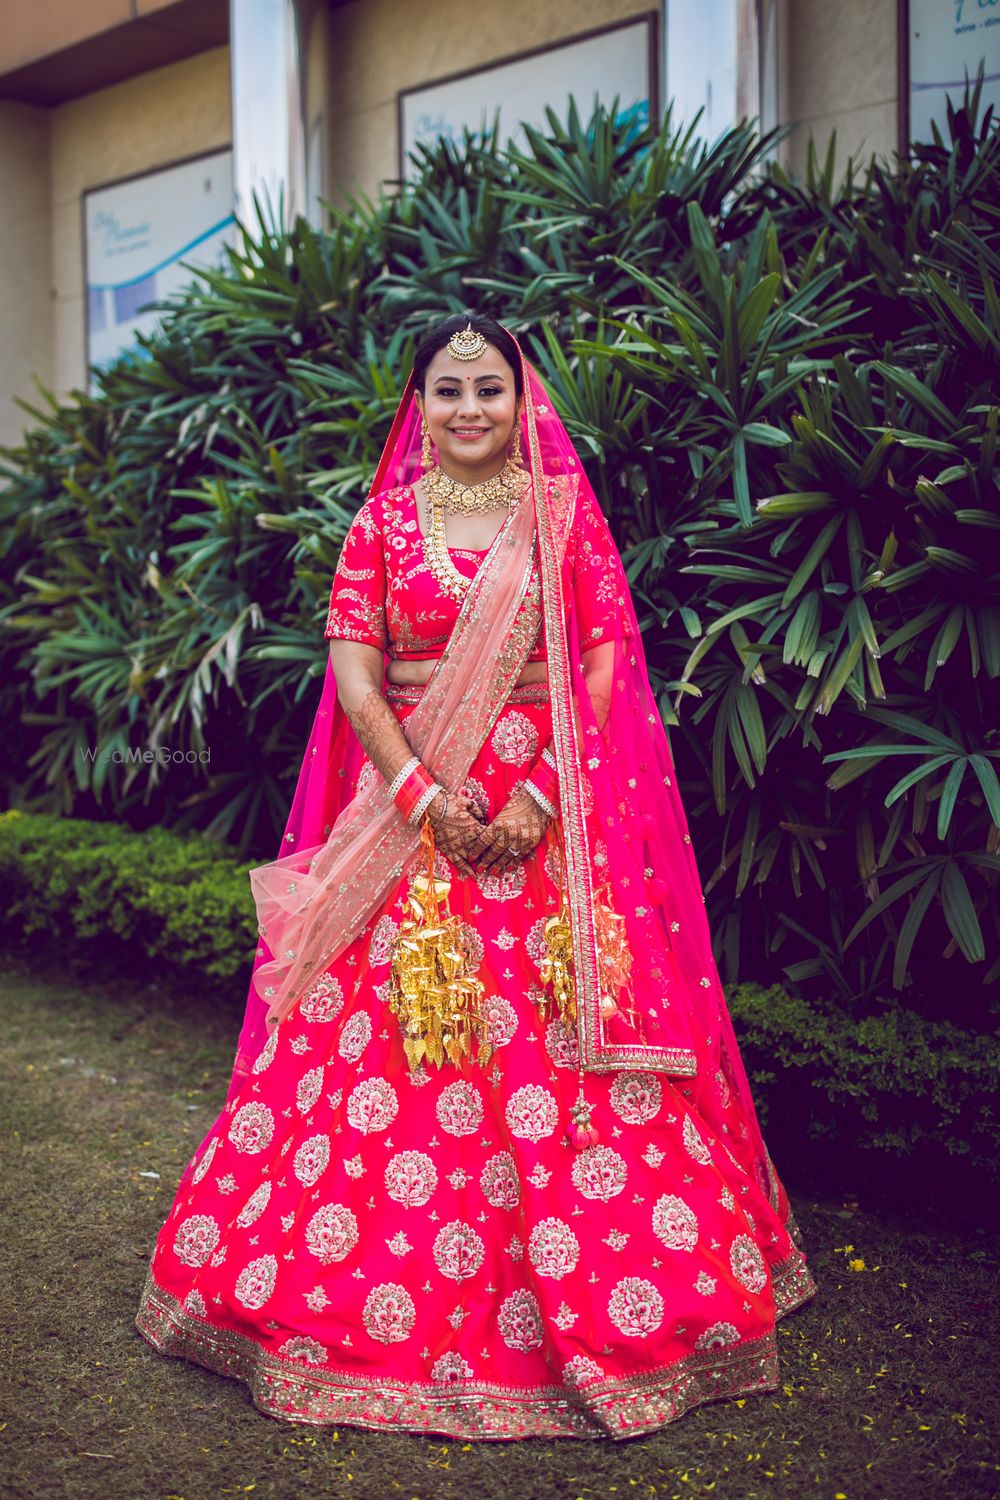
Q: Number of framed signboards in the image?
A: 3